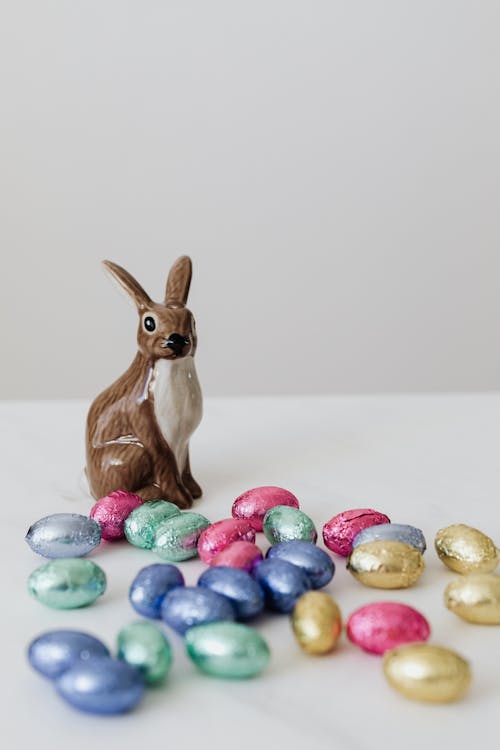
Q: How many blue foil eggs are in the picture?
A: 9